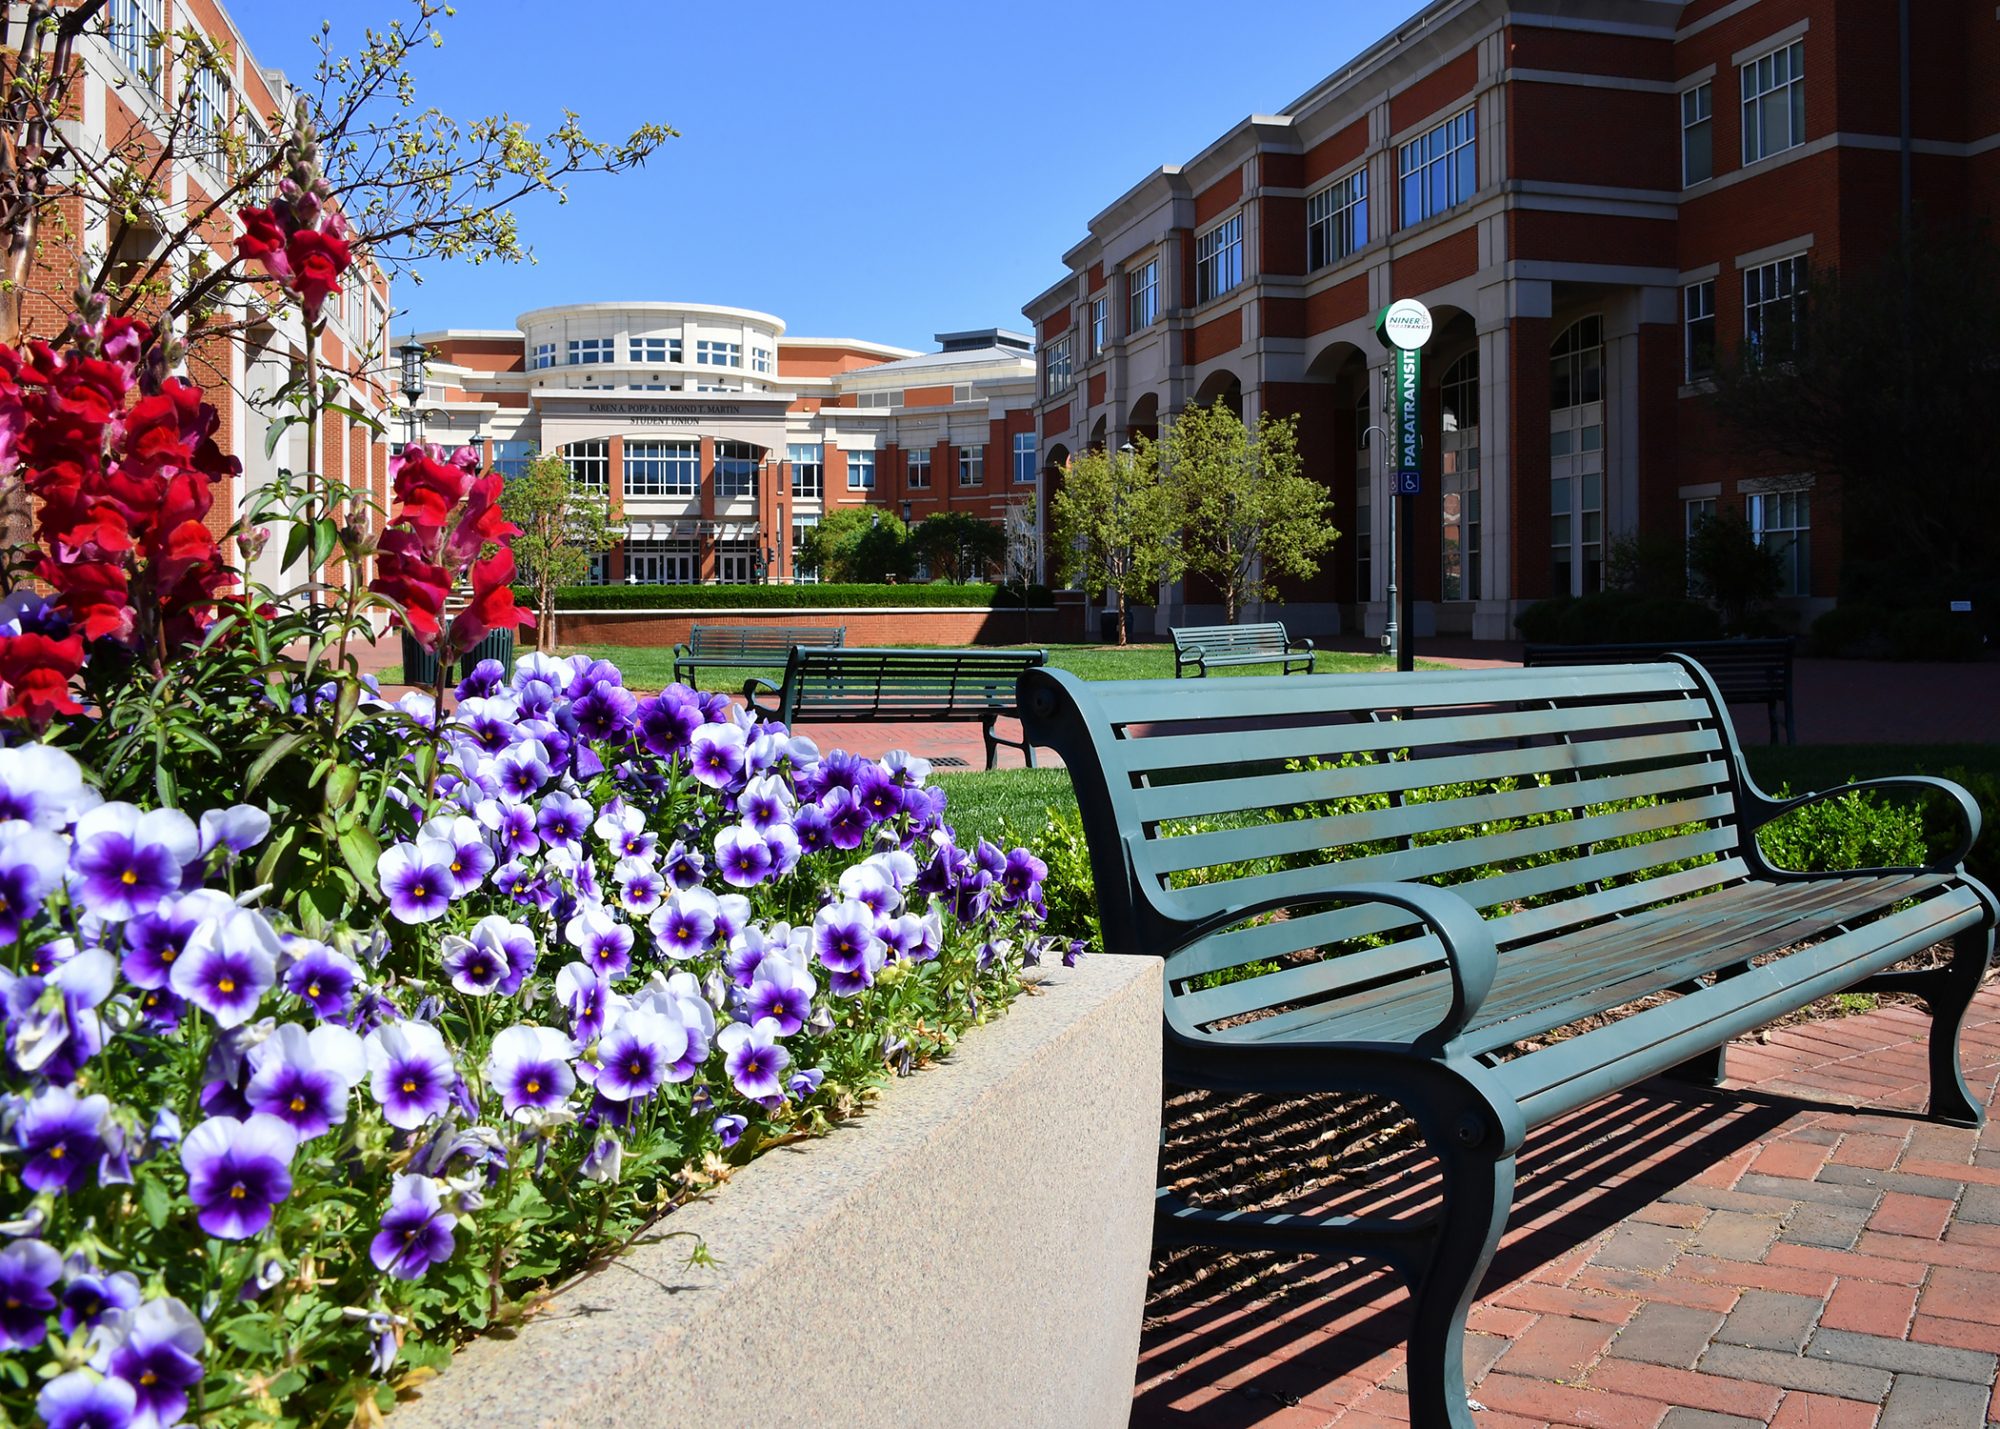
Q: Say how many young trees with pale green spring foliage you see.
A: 3